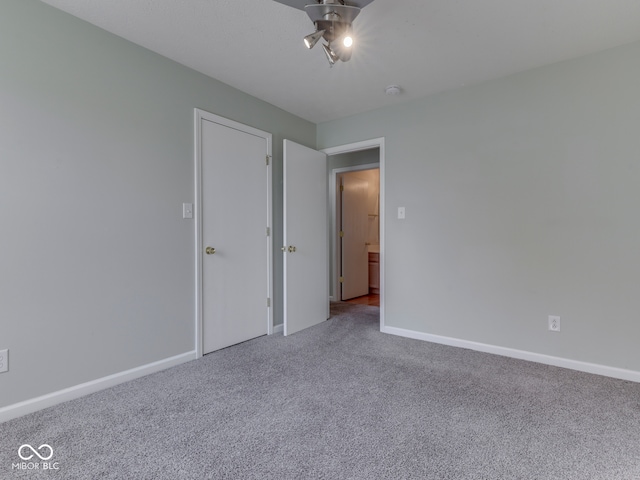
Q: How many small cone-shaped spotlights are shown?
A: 3